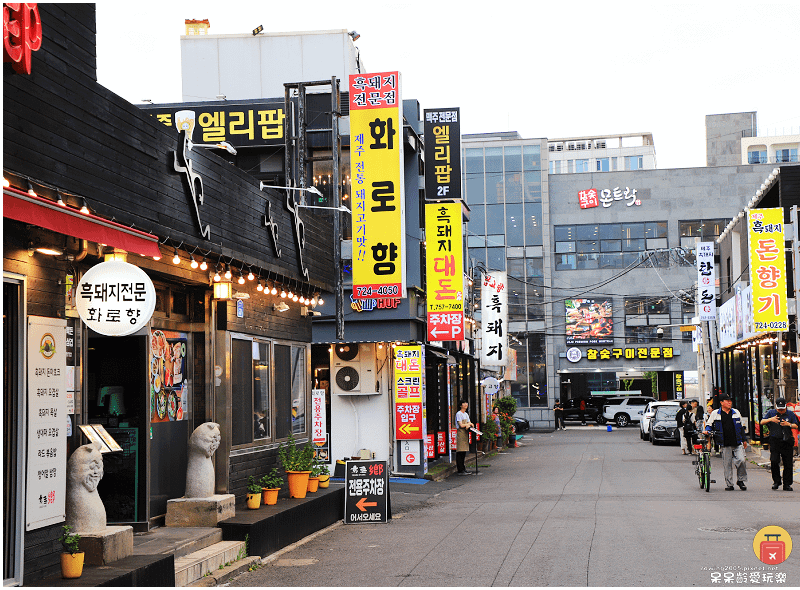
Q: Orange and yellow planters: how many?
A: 6